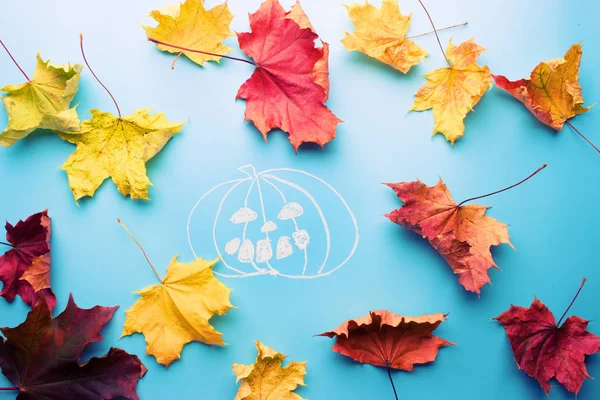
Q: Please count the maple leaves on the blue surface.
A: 14